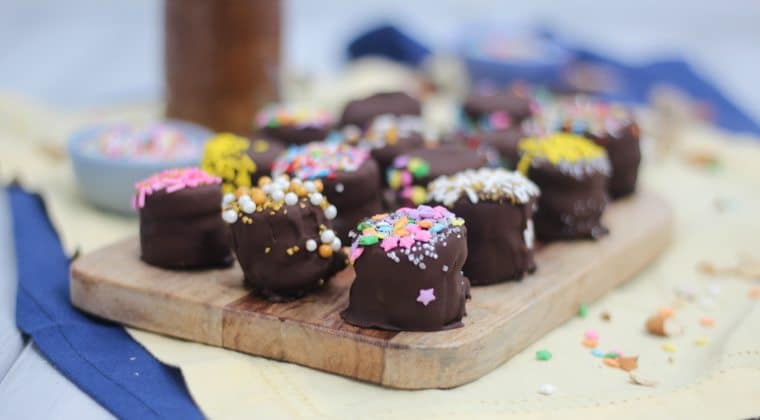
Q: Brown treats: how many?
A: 14